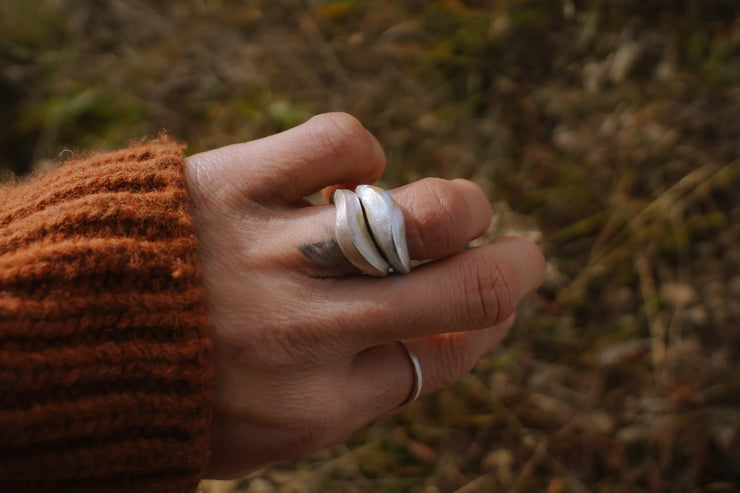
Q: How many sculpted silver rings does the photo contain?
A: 2